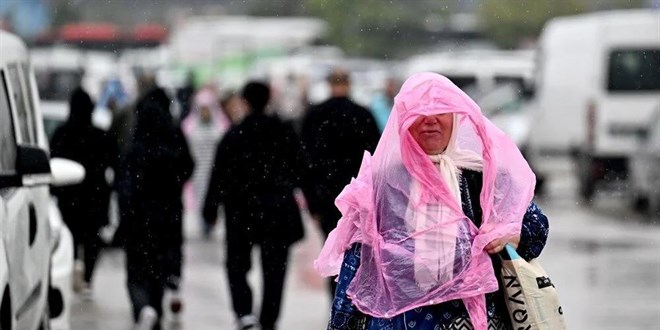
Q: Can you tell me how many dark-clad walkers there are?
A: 4